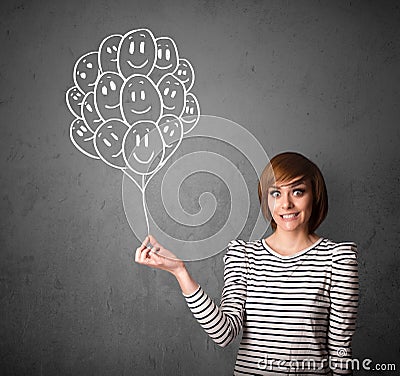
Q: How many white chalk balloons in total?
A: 15